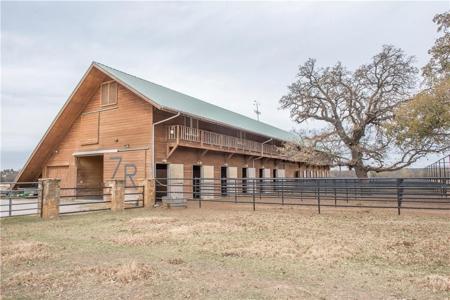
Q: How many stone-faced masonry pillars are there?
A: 3